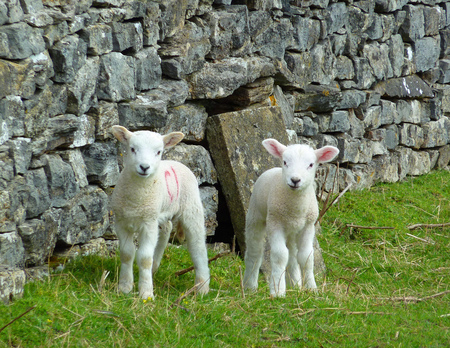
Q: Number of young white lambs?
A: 2